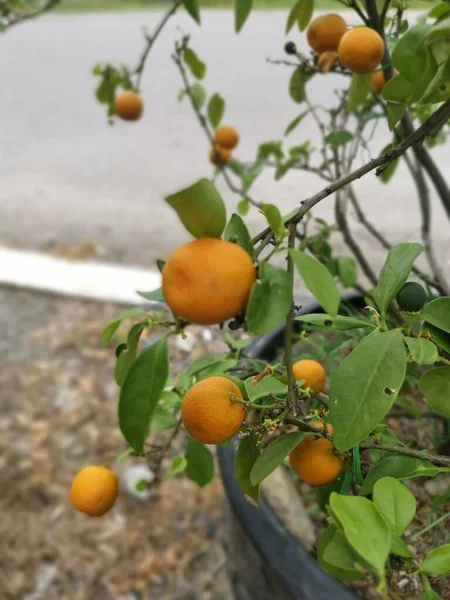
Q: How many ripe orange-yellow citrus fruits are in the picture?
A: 11